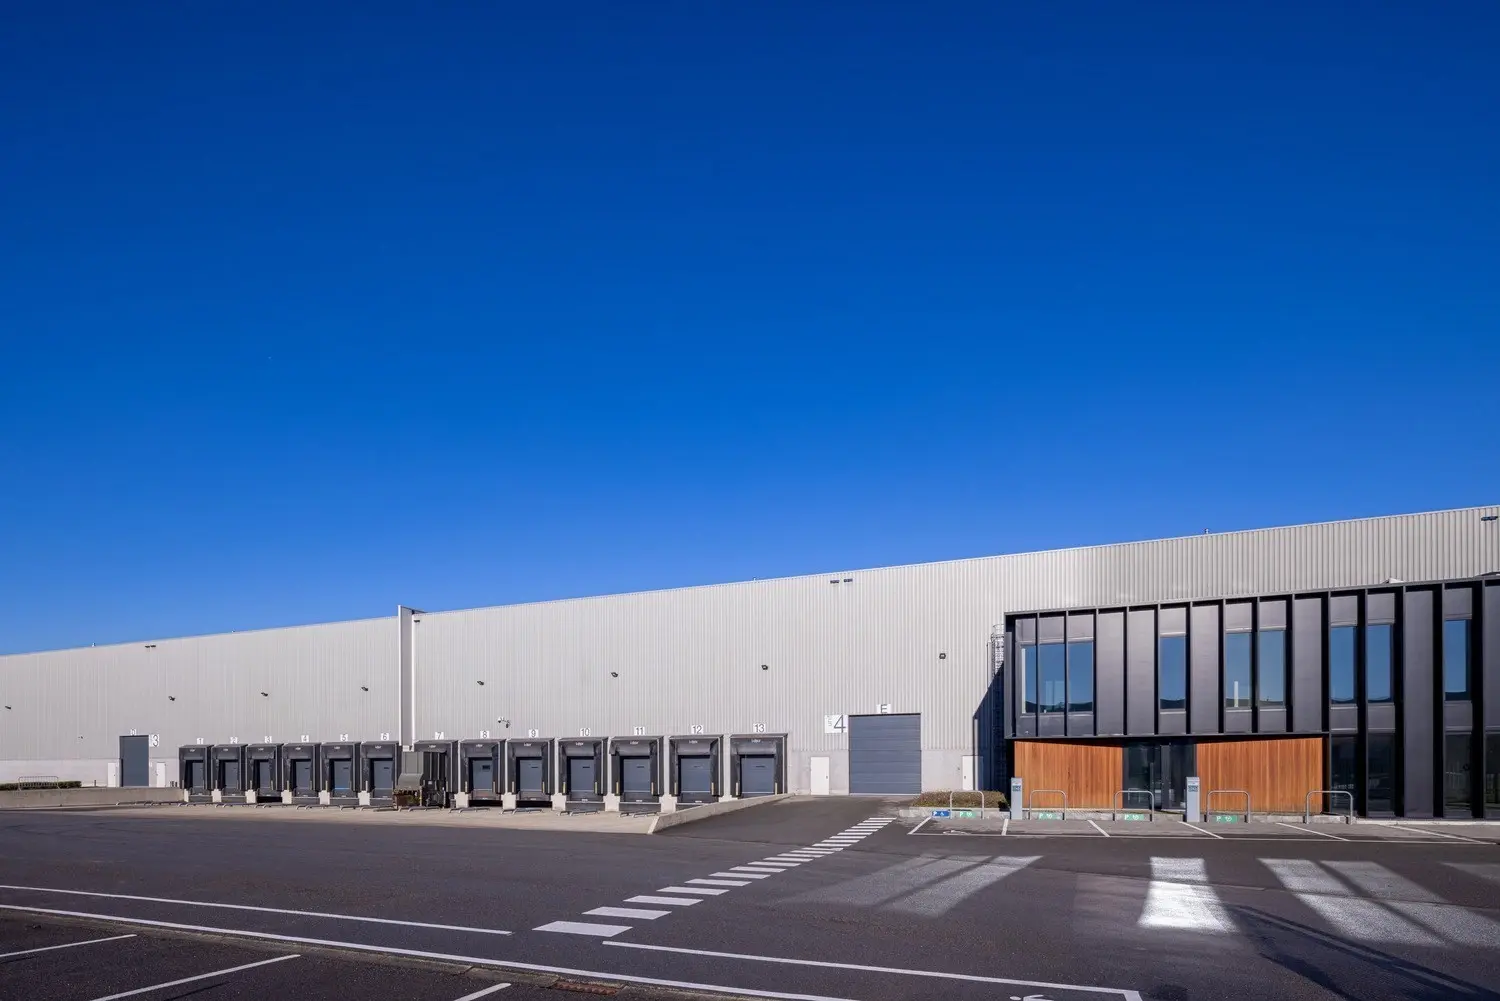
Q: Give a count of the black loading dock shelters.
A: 13